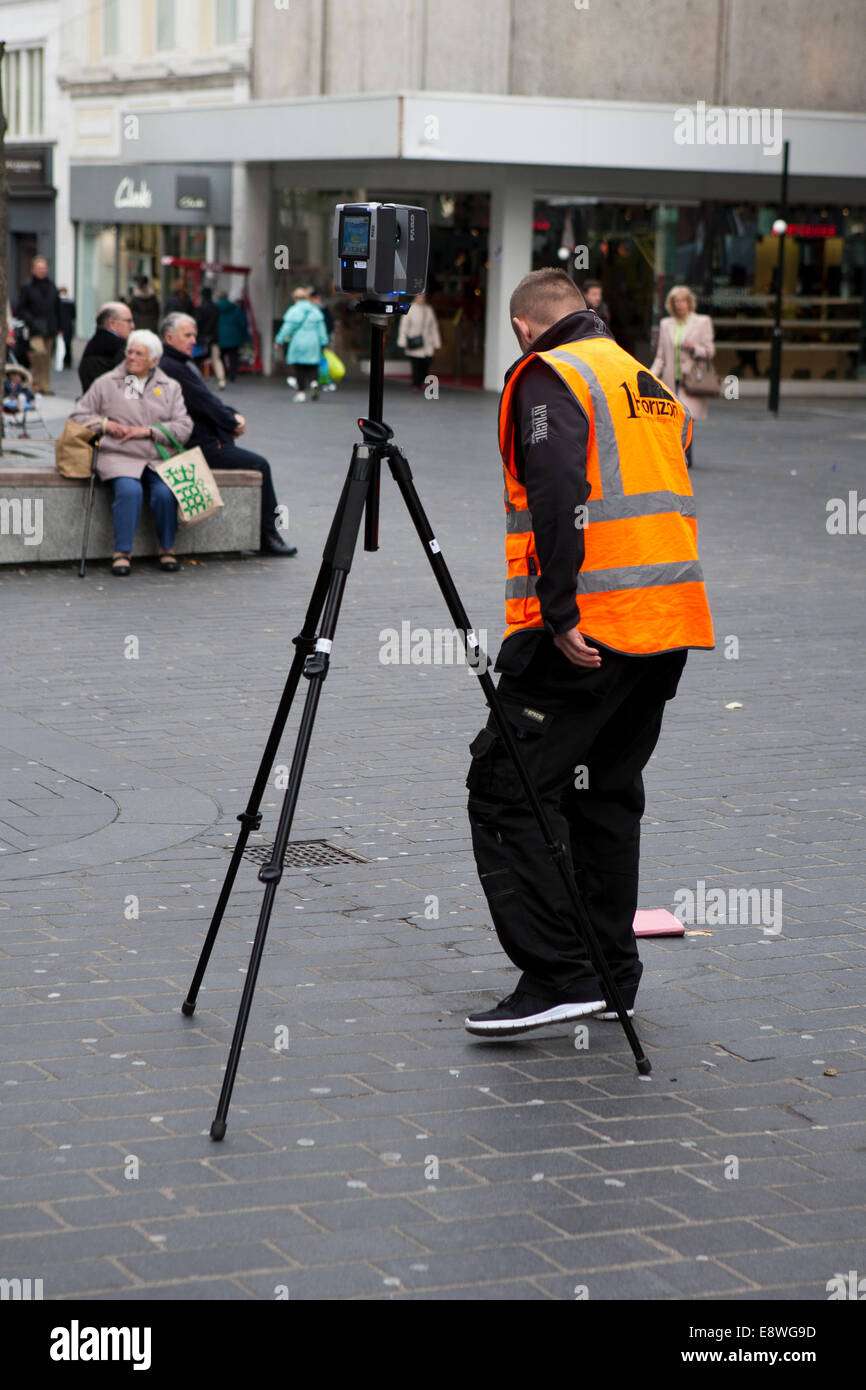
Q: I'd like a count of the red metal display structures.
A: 1